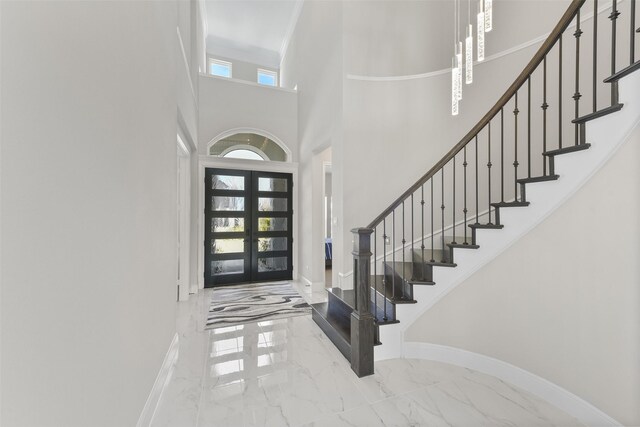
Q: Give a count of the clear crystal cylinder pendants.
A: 5